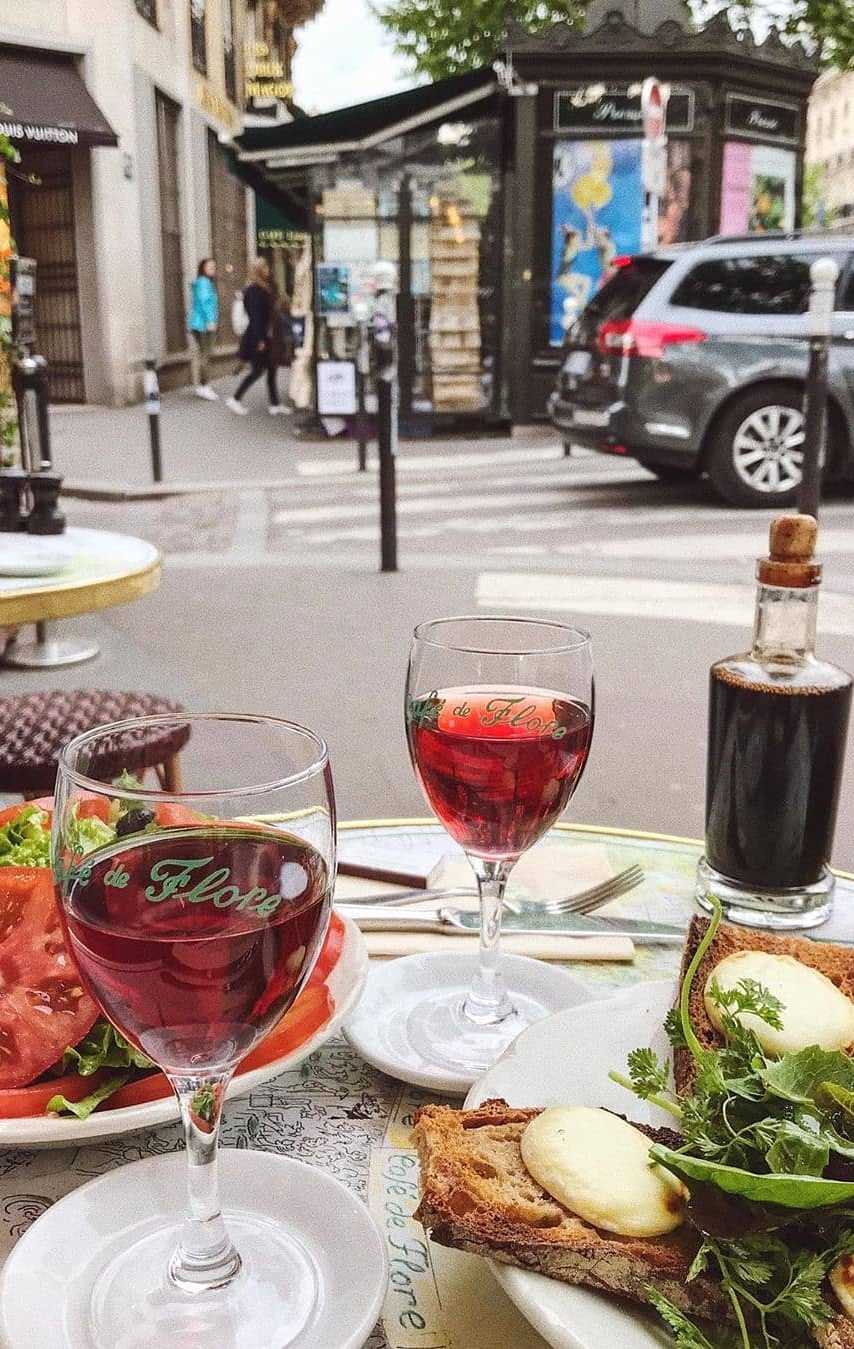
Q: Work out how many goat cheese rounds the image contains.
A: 3